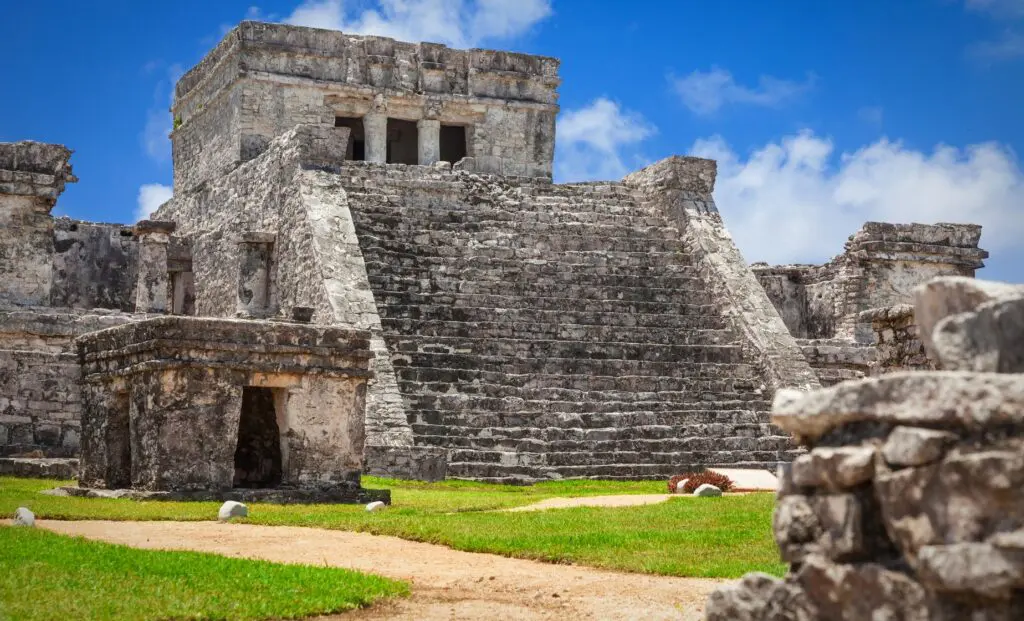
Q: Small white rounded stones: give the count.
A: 5